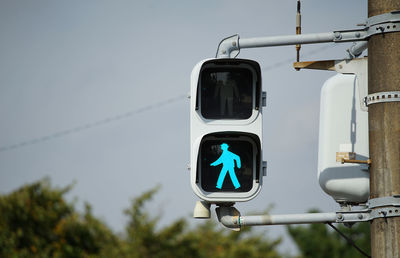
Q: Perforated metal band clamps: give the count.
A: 3